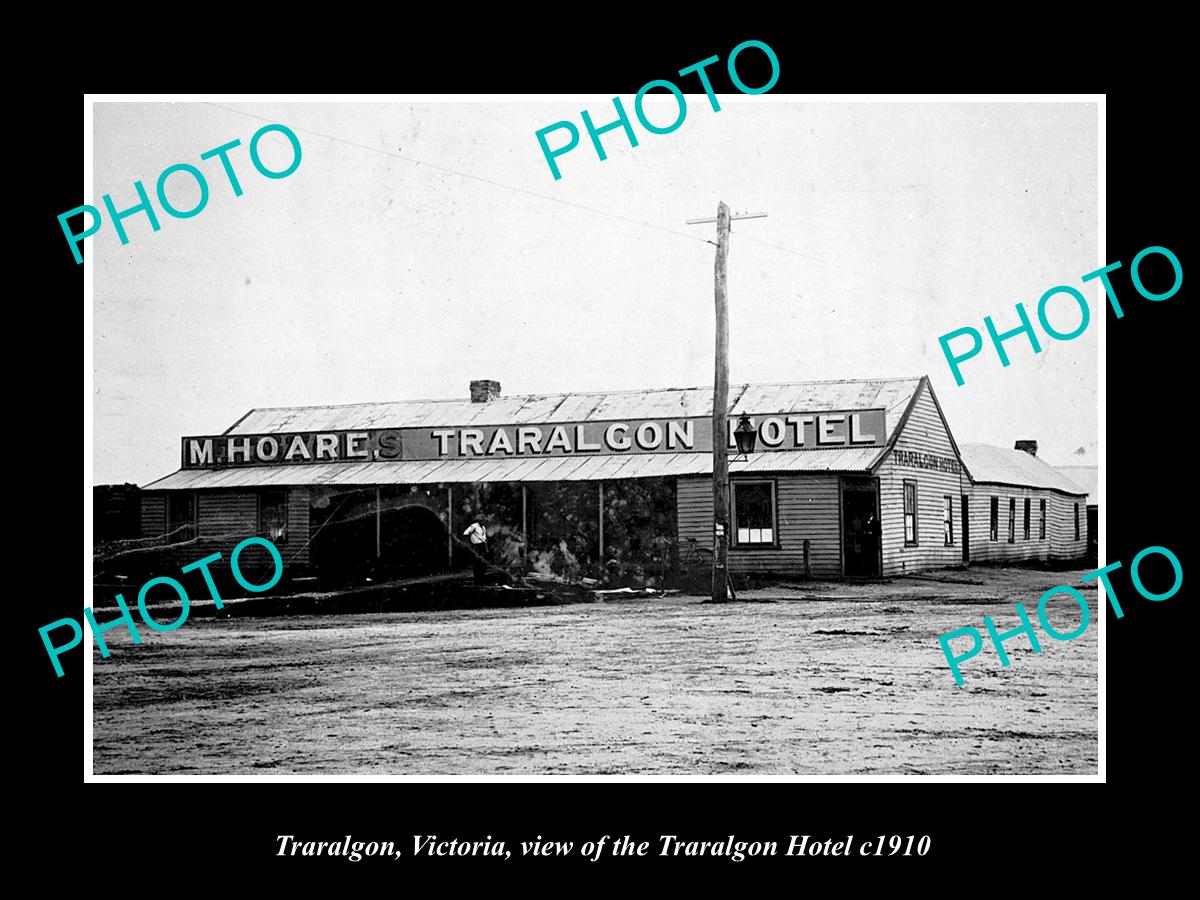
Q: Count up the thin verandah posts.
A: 4